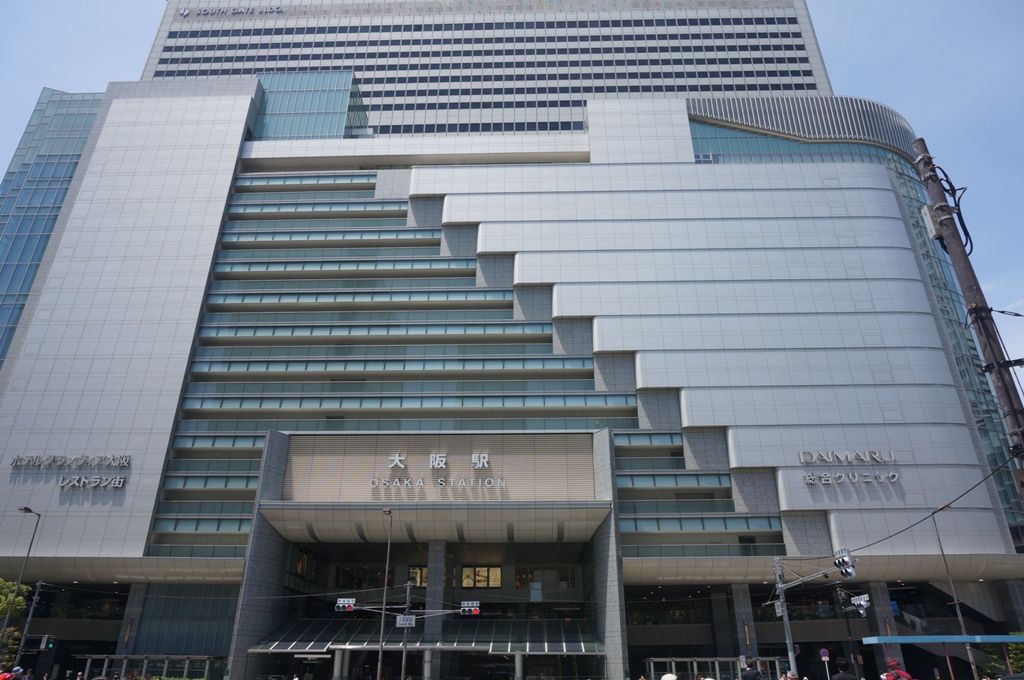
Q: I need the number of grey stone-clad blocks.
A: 11